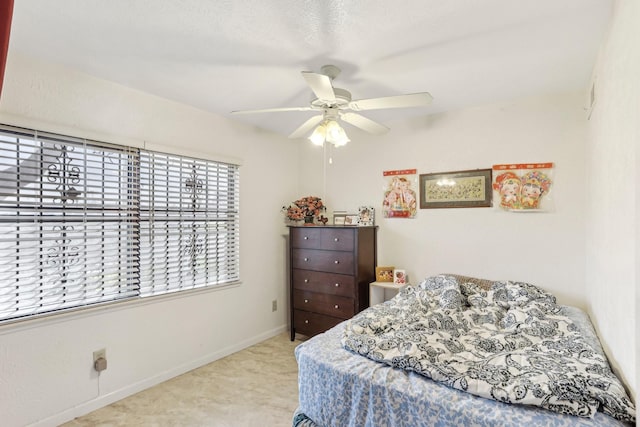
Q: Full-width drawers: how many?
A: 4